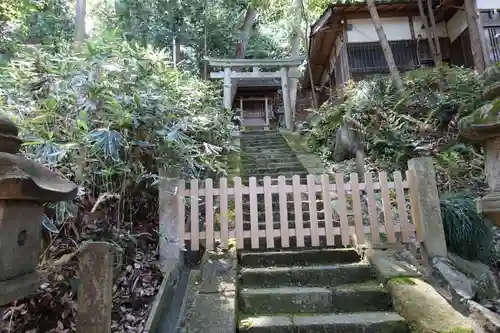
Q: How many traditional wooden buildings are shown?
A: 2